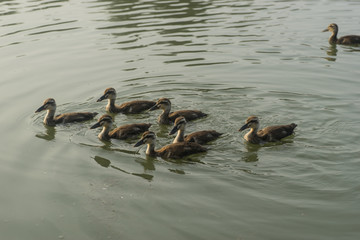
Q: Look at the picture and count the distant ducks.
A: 1